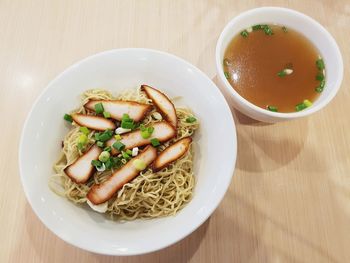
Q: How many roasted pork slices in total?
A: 7